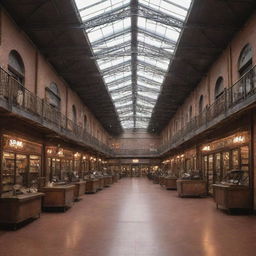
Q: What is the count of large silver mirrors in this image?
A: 0